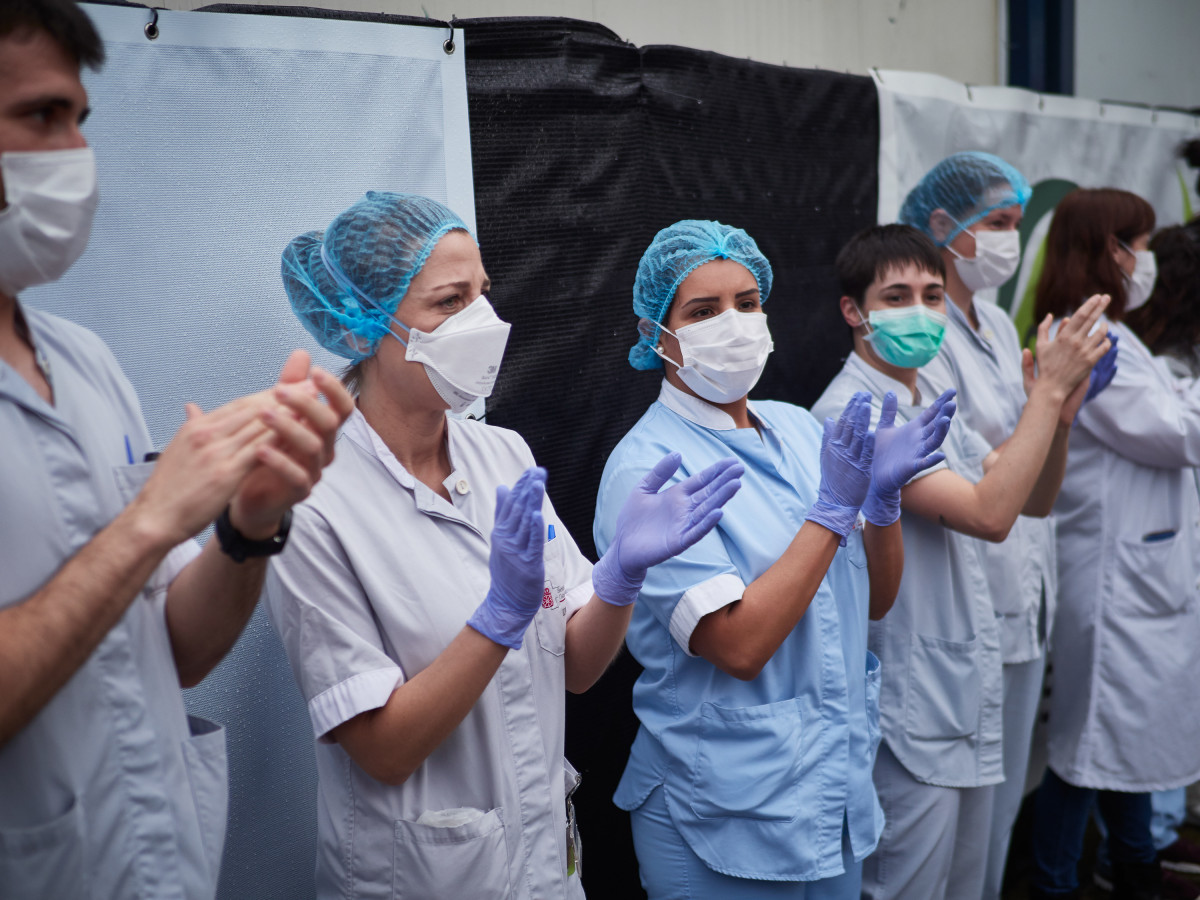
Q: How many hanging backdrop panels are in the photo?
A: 3